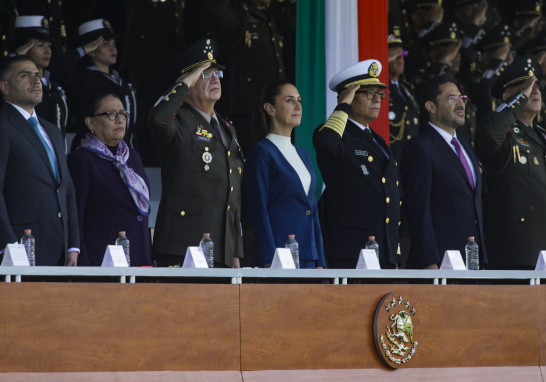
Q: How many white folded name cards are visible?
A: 7